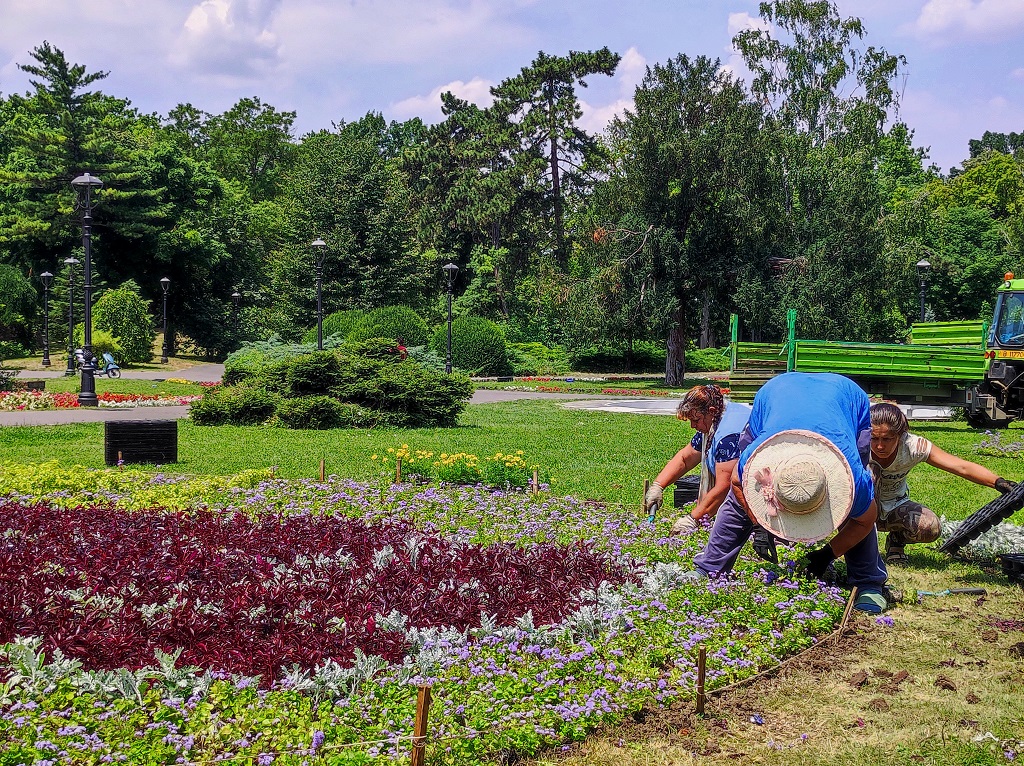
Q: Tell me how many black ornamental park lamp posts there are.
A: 8